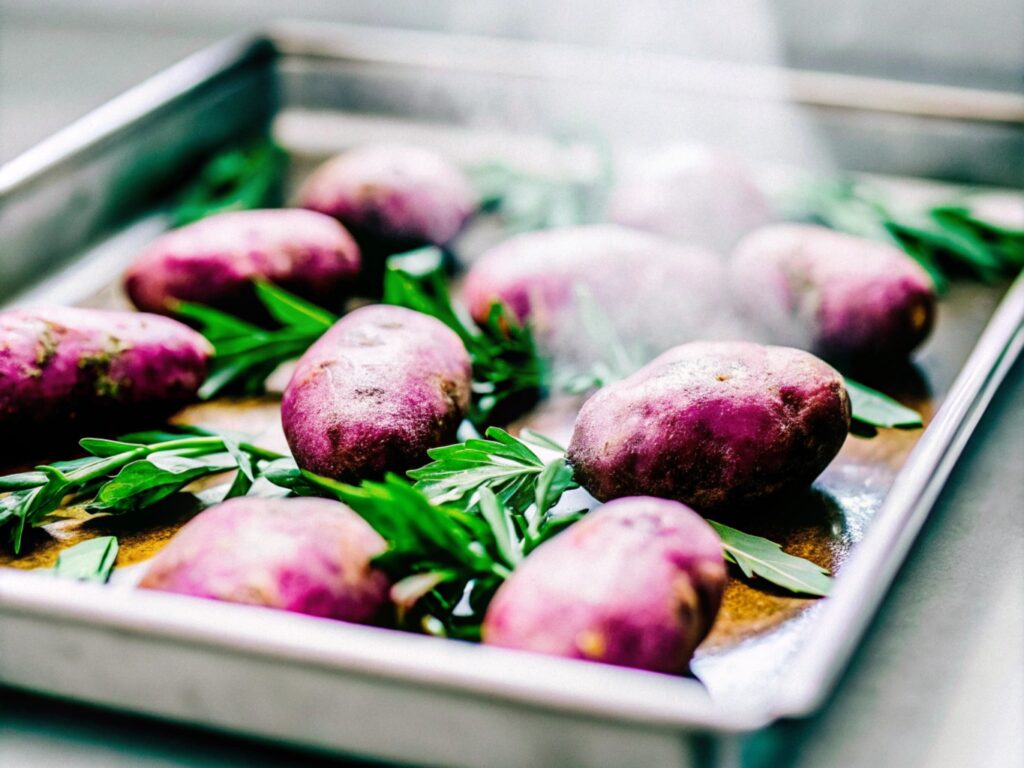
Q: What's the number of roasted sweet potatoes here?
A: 10